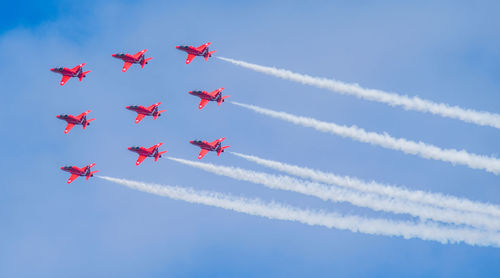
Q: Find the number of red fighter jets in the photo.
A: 9